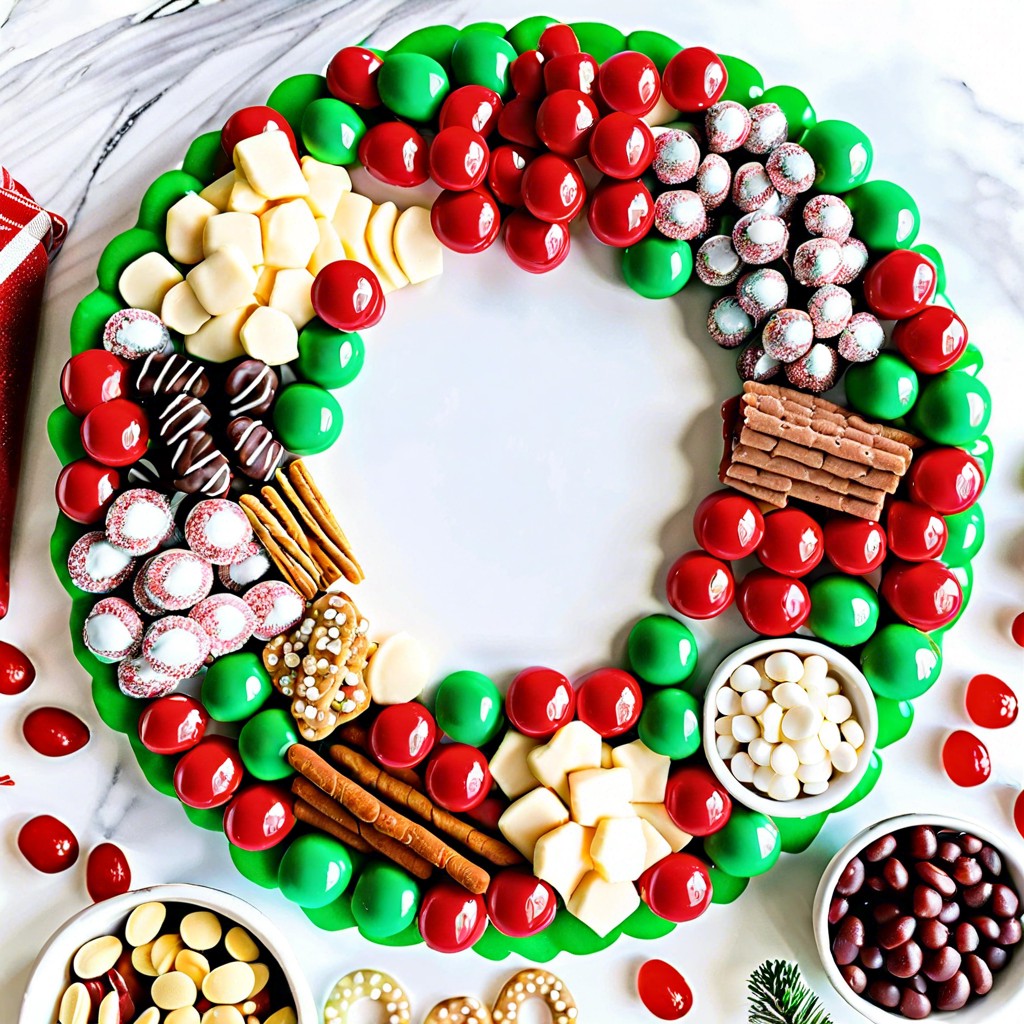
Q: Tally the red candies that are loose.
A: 9